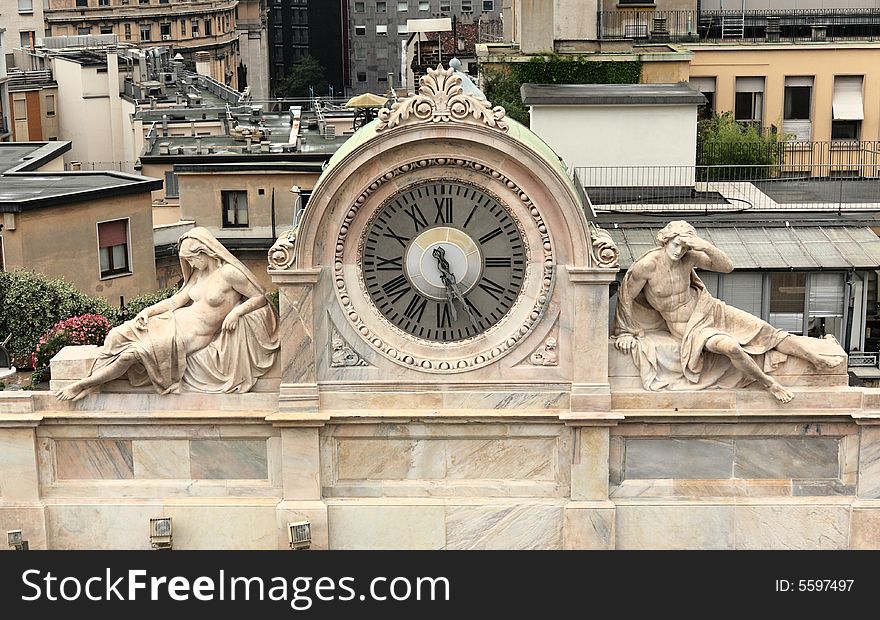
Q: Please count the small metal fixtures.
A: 3